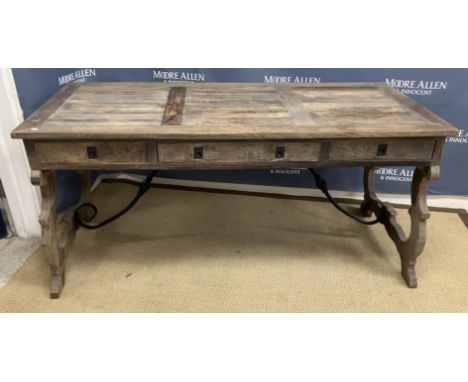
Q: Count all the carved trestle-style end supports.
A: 2